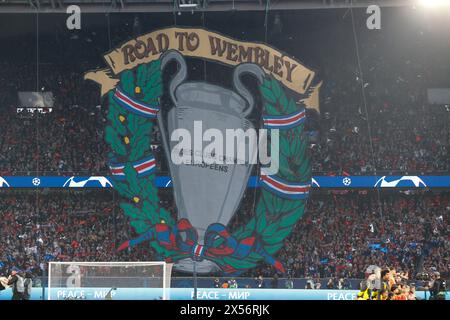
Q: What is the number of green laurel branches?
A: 2